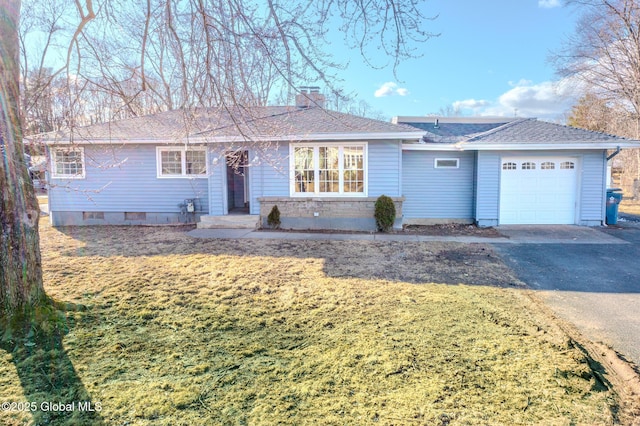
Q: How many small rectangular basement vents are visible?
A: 2